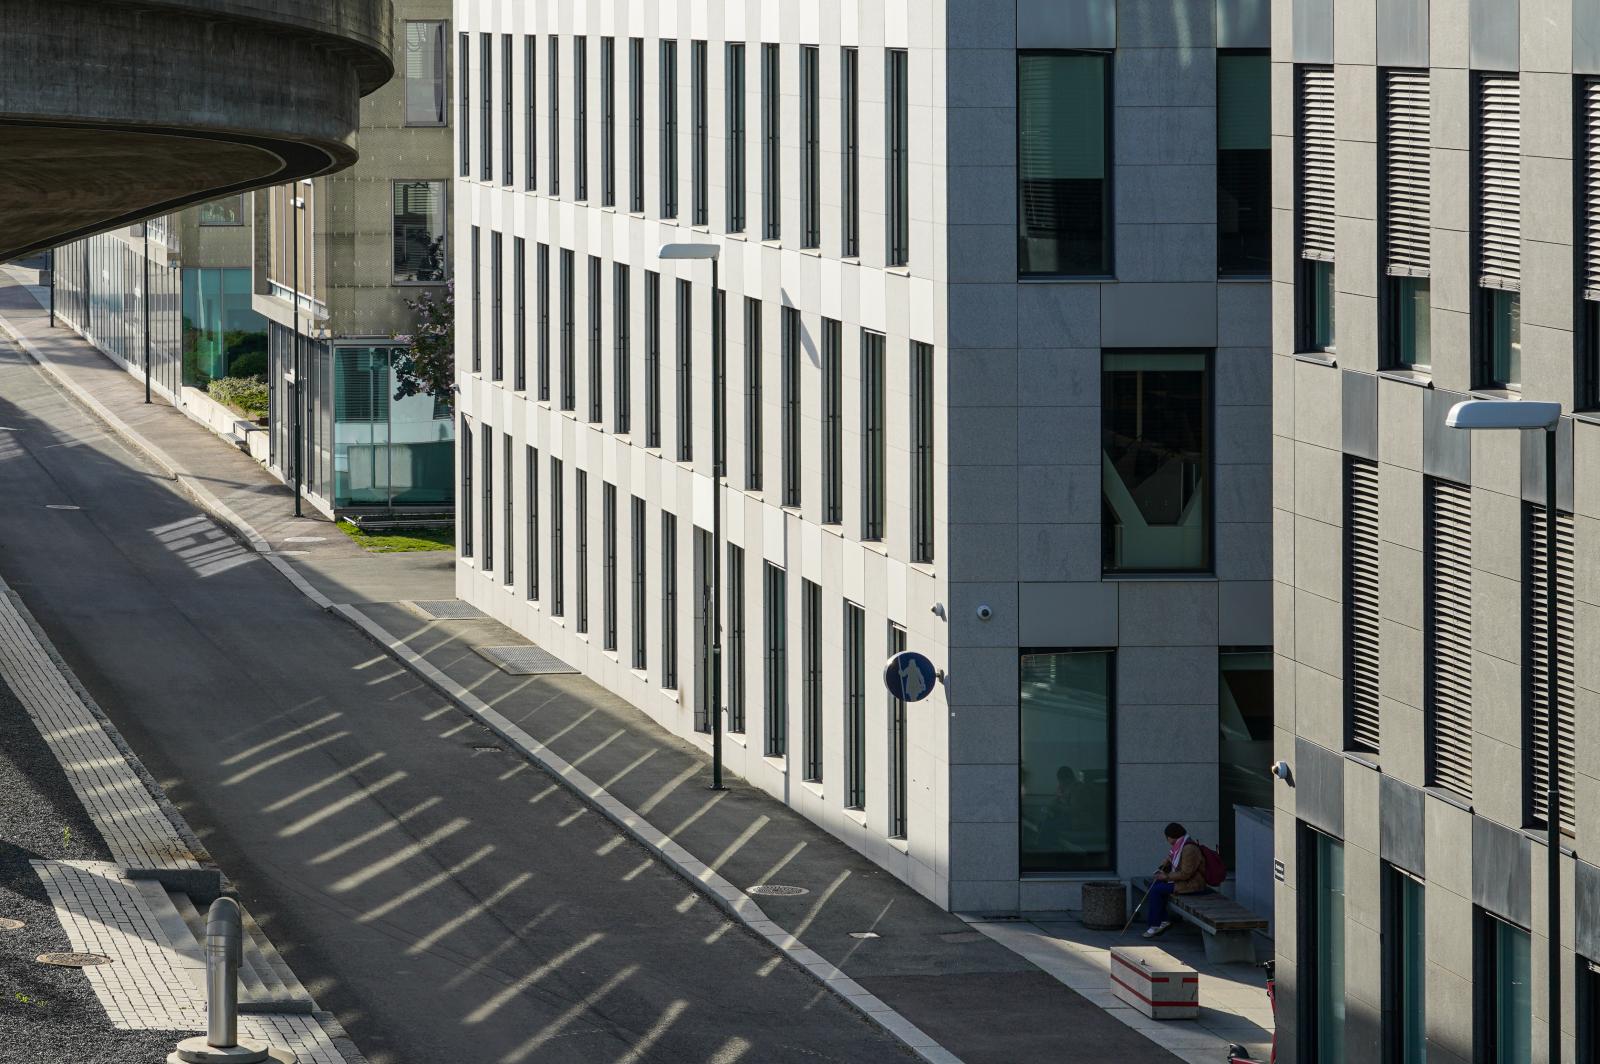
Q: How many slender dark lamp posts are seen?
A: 5